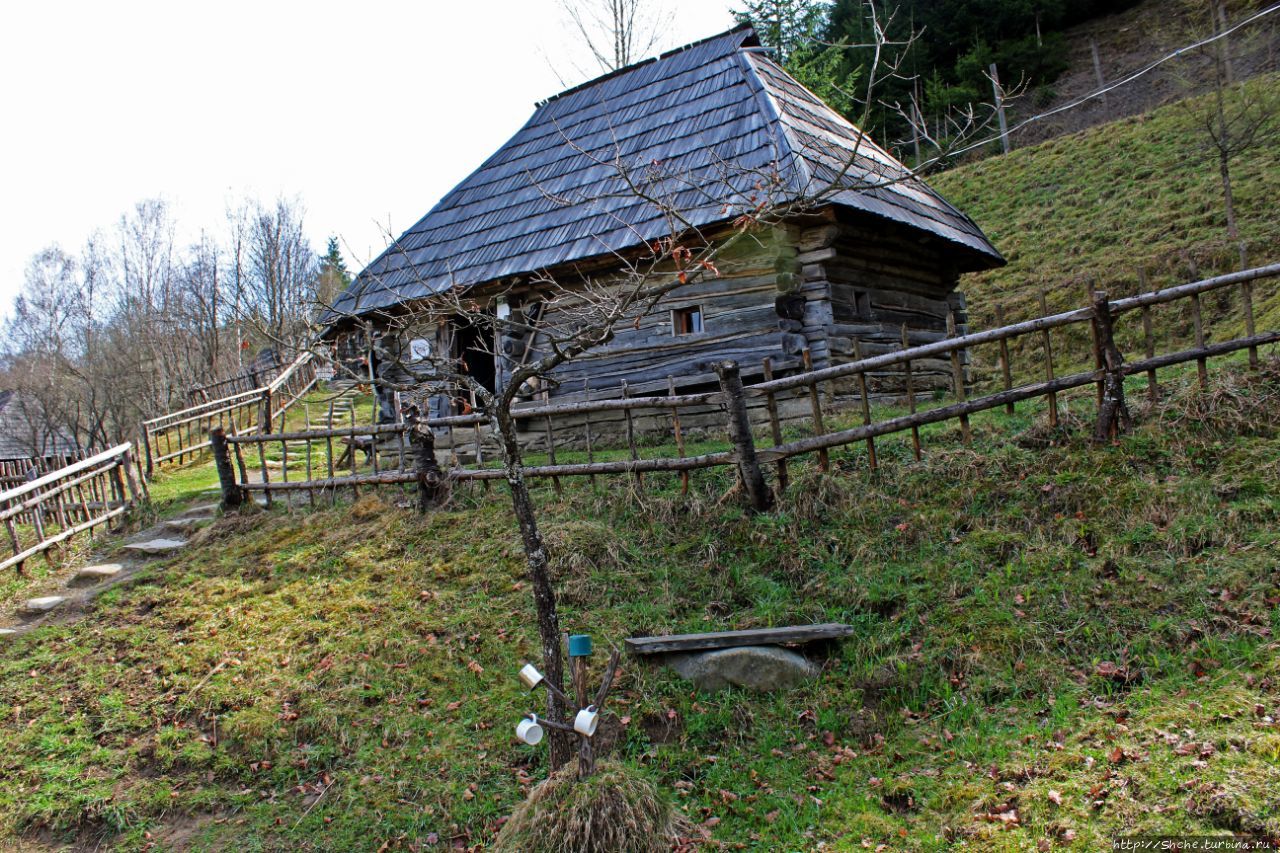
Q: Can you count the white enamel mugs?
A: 3